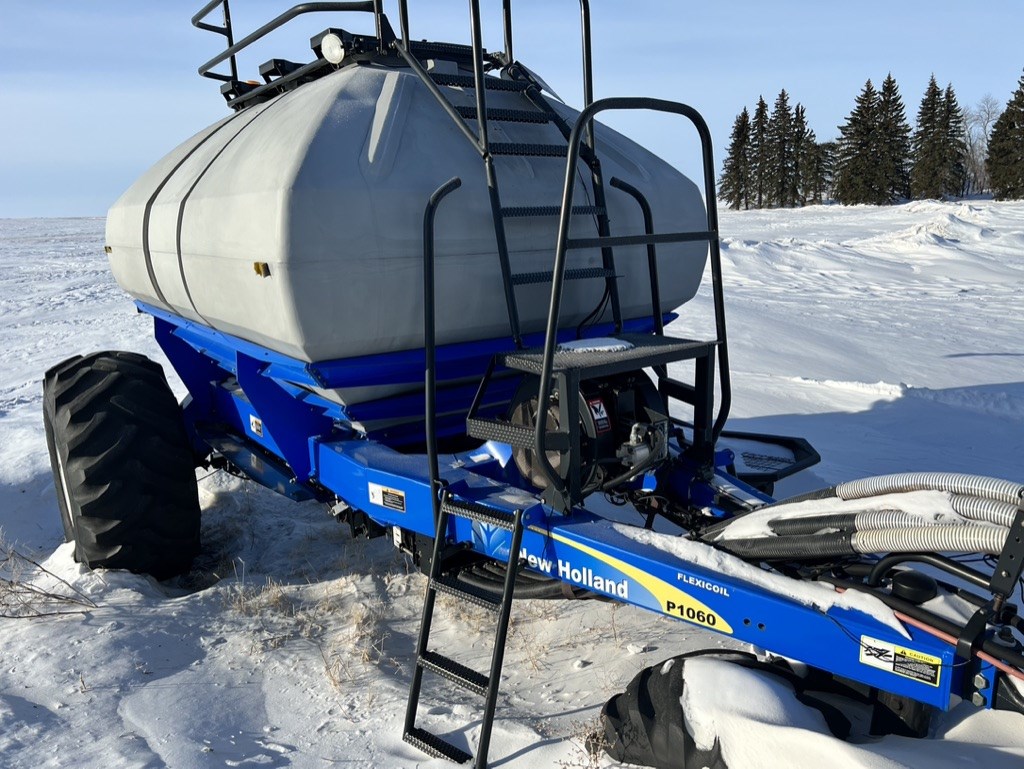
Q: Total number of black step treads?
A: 10